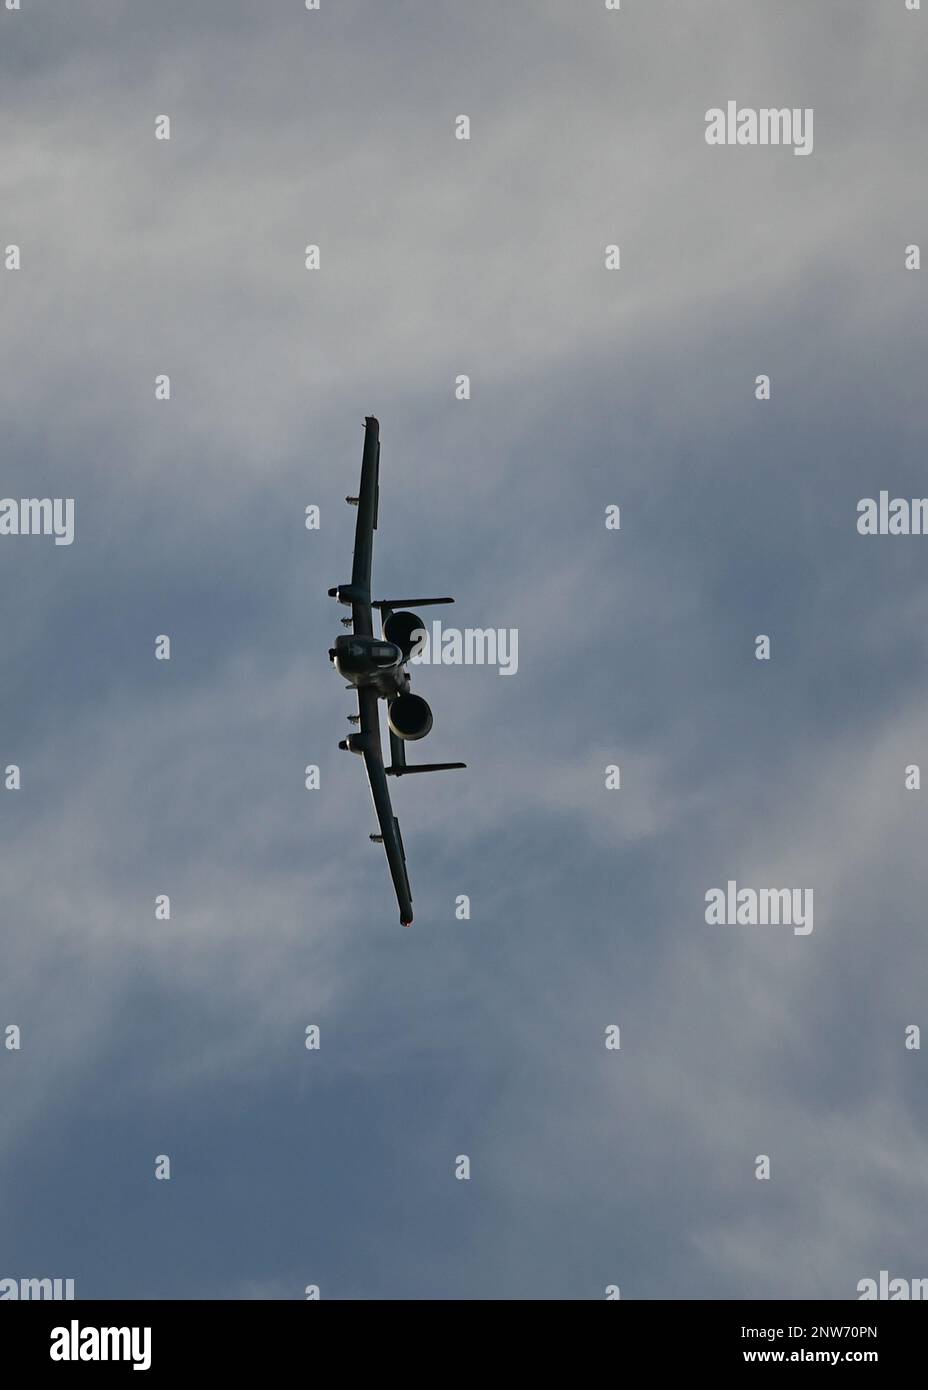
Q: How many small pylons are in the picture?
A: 4